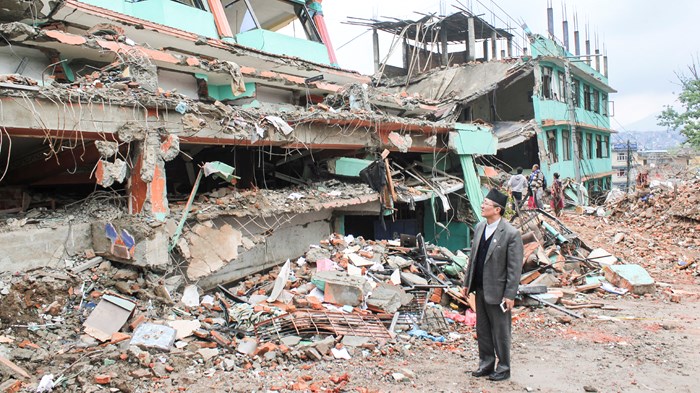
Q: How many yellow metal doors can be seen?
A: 0